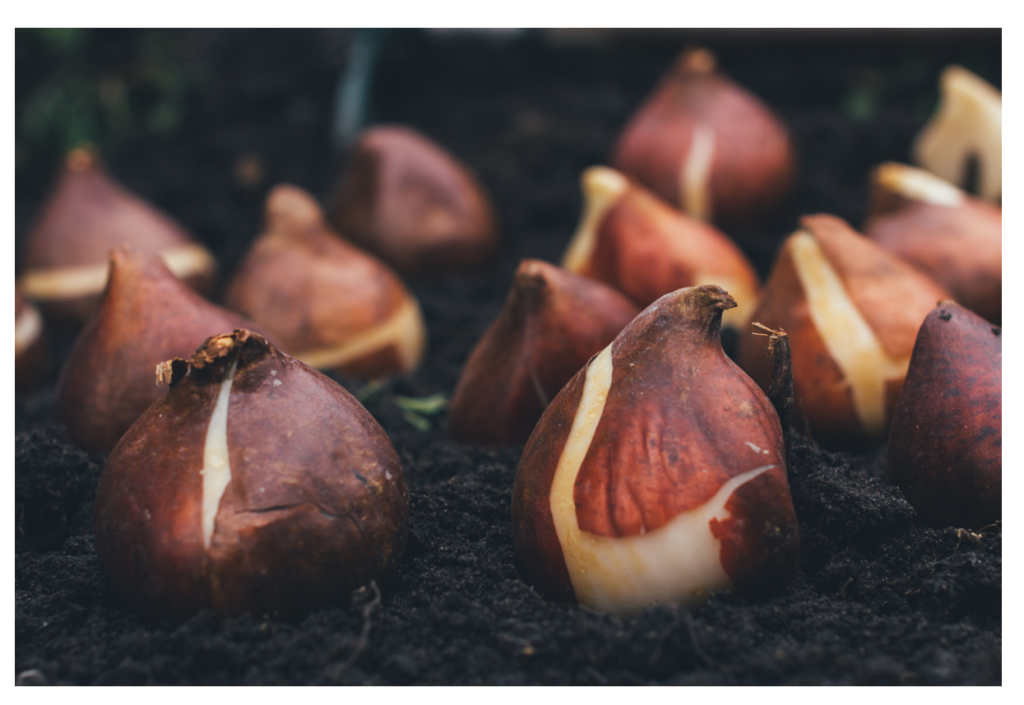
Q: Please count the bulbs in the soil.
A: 14